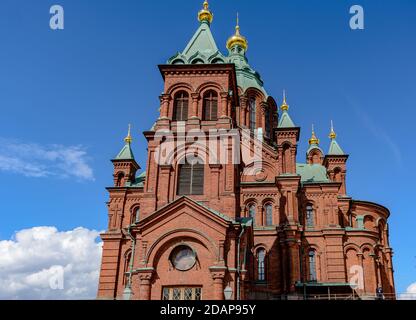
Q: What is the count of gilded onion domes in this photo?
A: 6